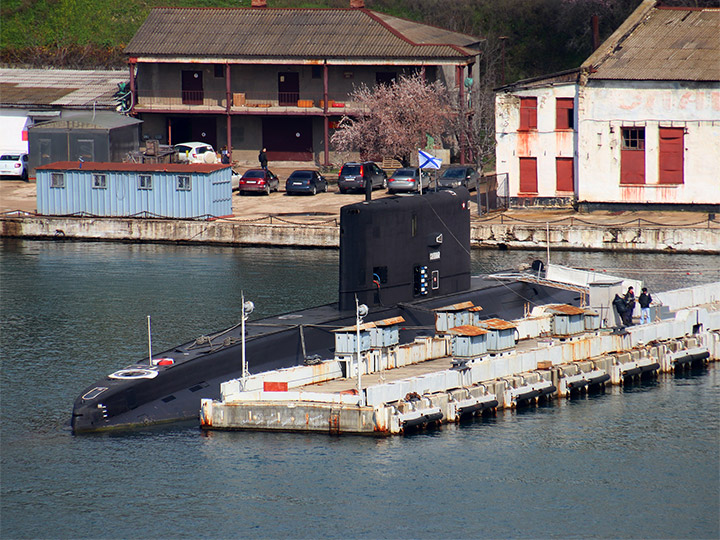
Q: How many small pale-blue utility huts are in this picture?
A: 8